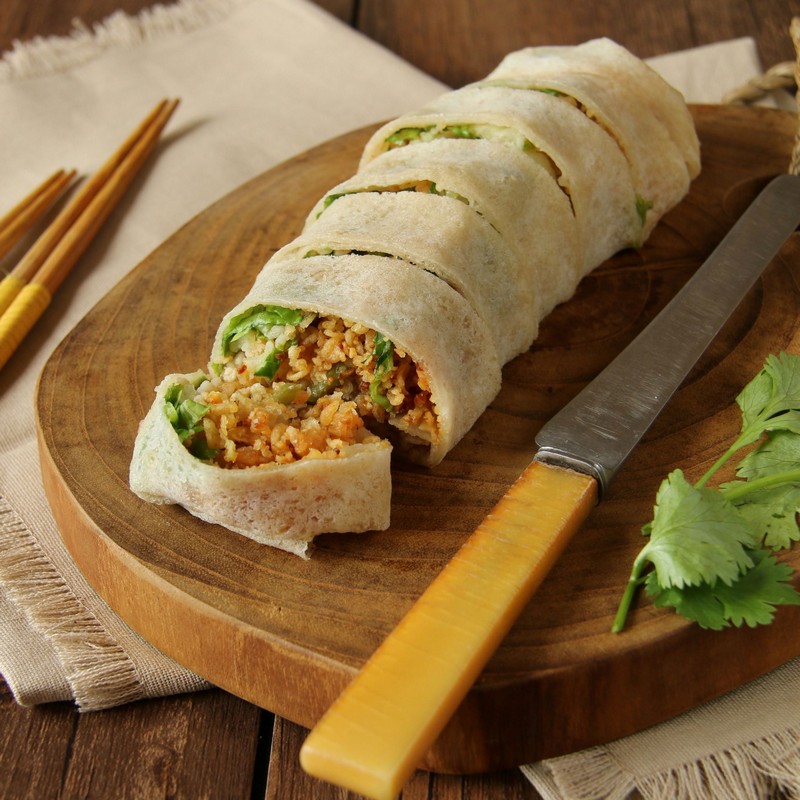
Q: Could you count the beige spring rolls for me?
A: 6